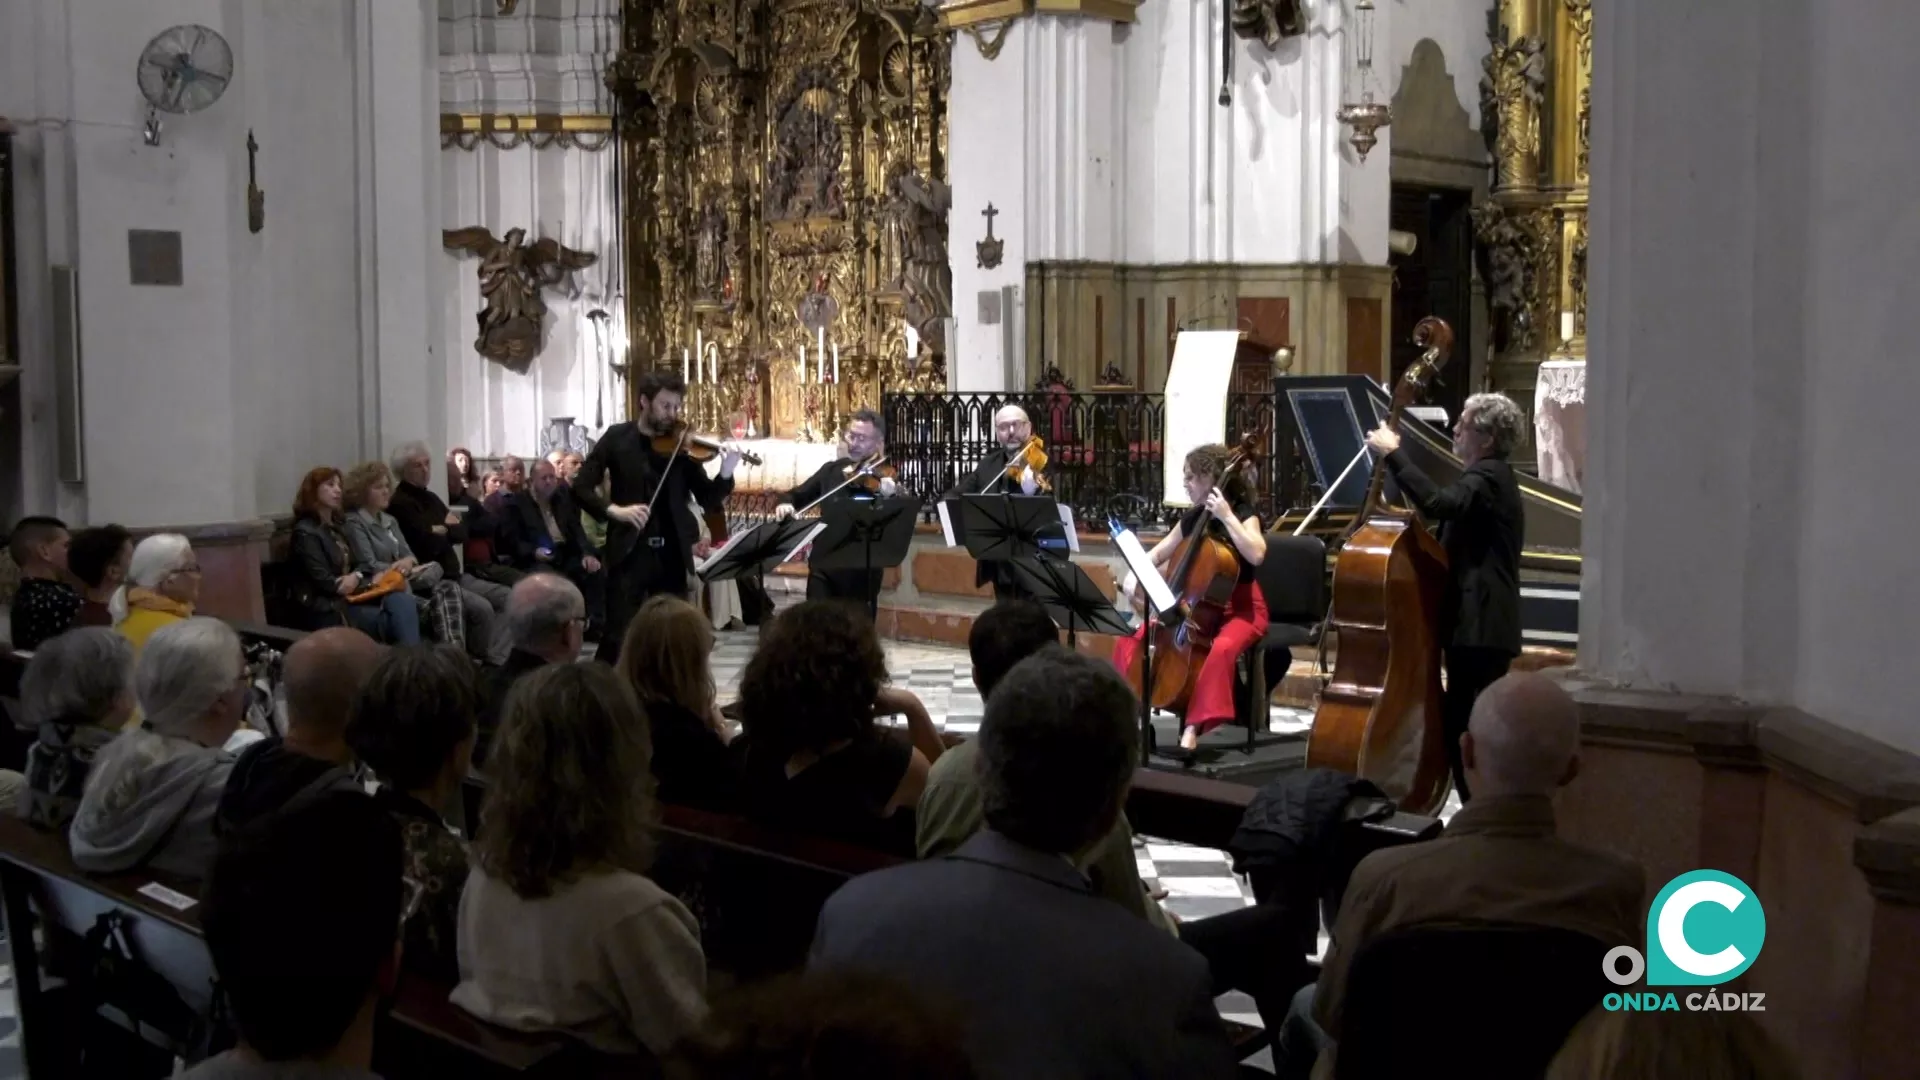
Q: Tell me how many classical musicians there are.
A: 5